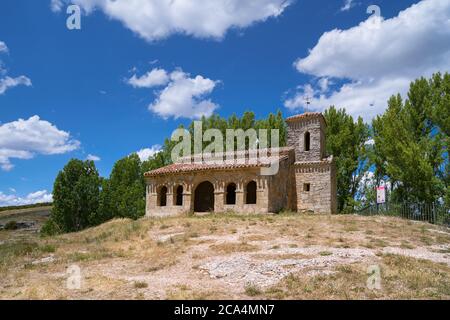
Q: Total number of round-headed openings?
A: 6